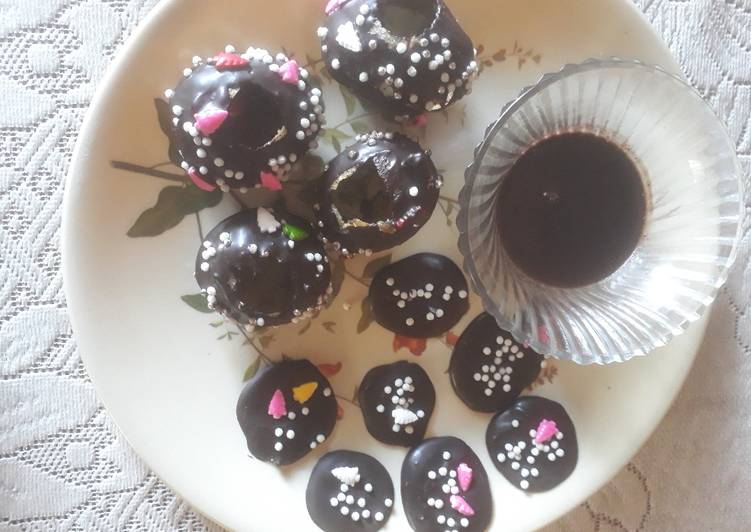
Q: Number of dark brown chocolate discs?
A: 7